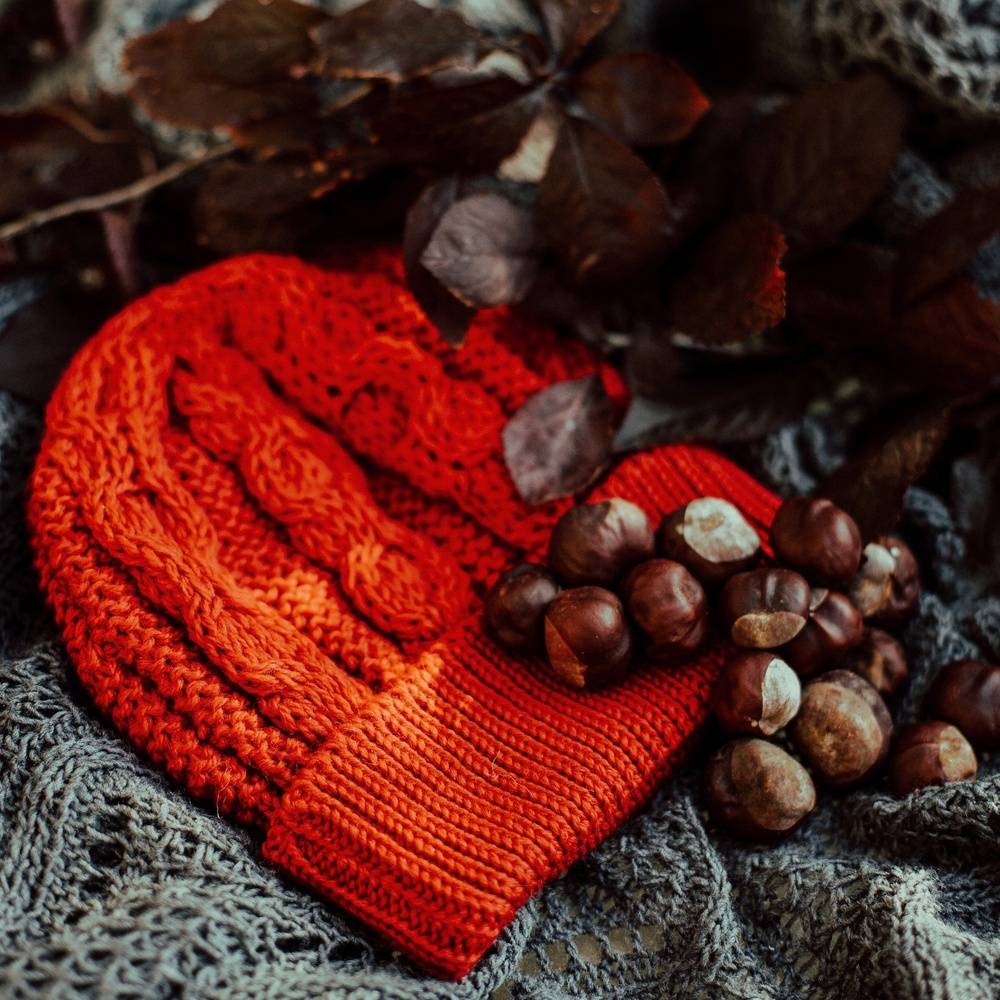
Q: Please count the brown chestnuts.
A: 15